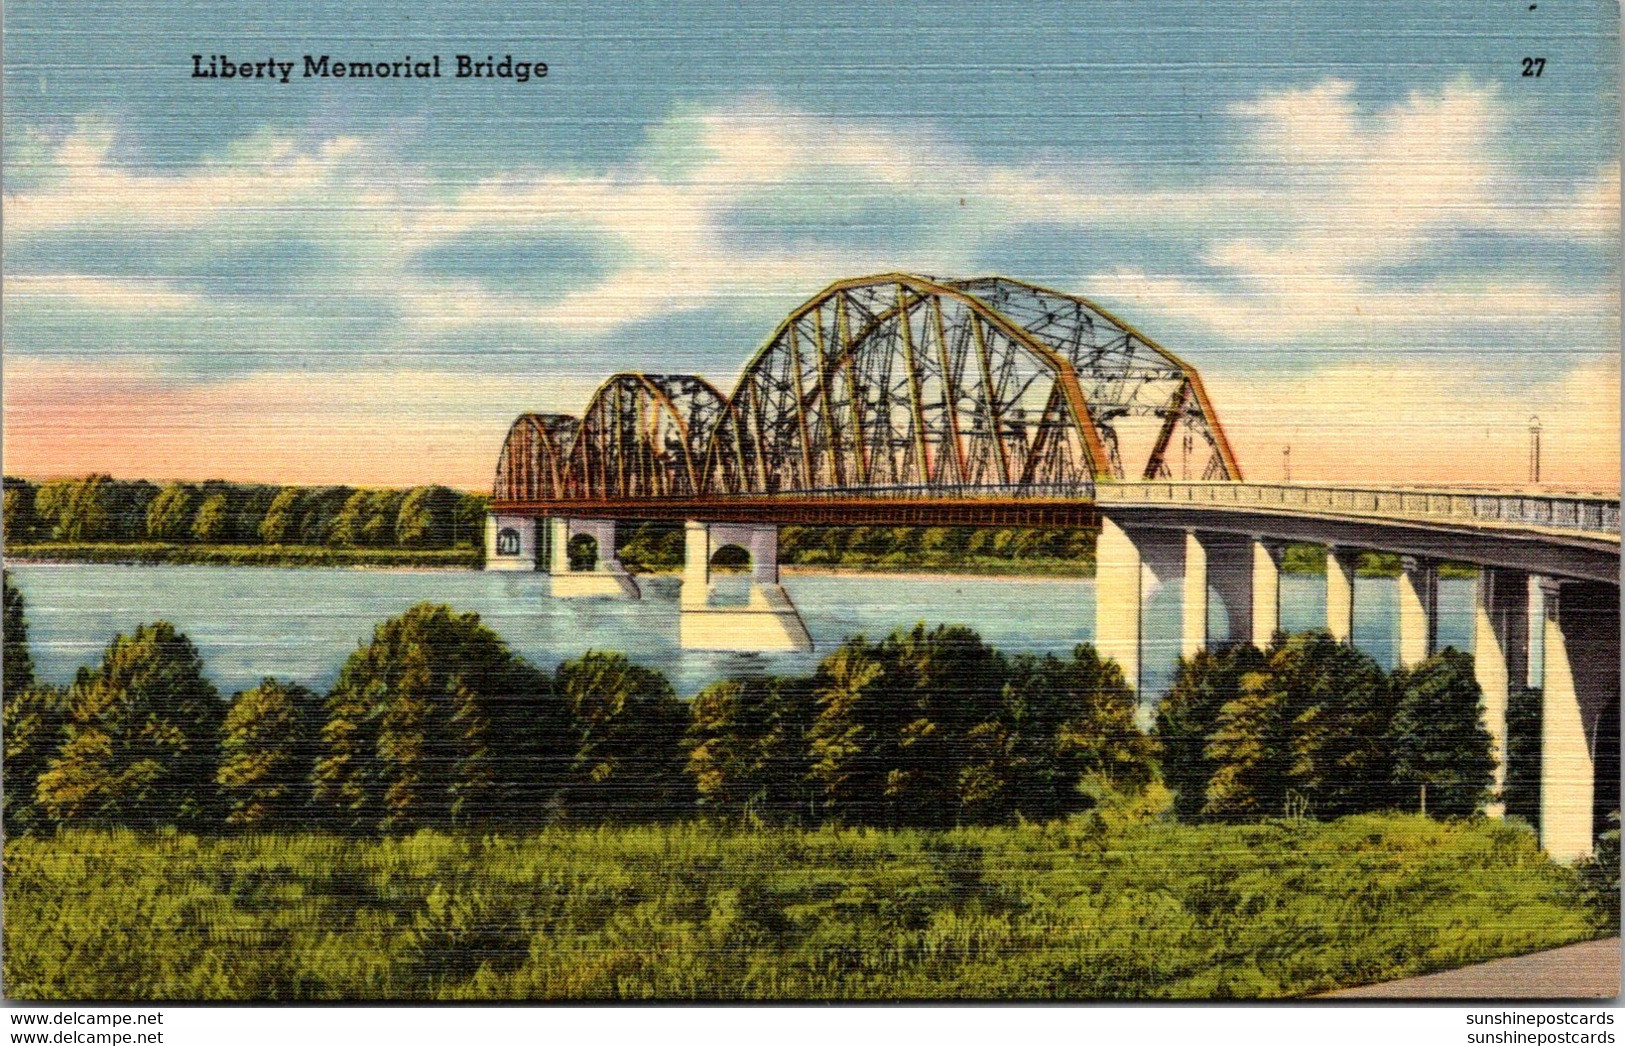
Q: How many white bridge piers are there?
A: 10